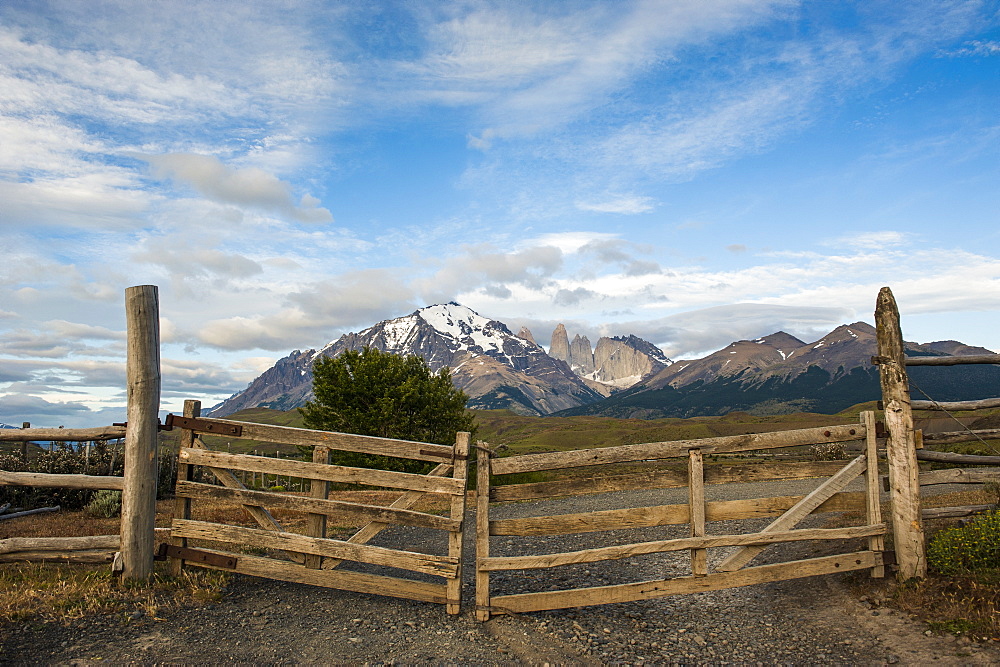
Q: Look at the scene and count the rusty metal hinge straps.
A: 2